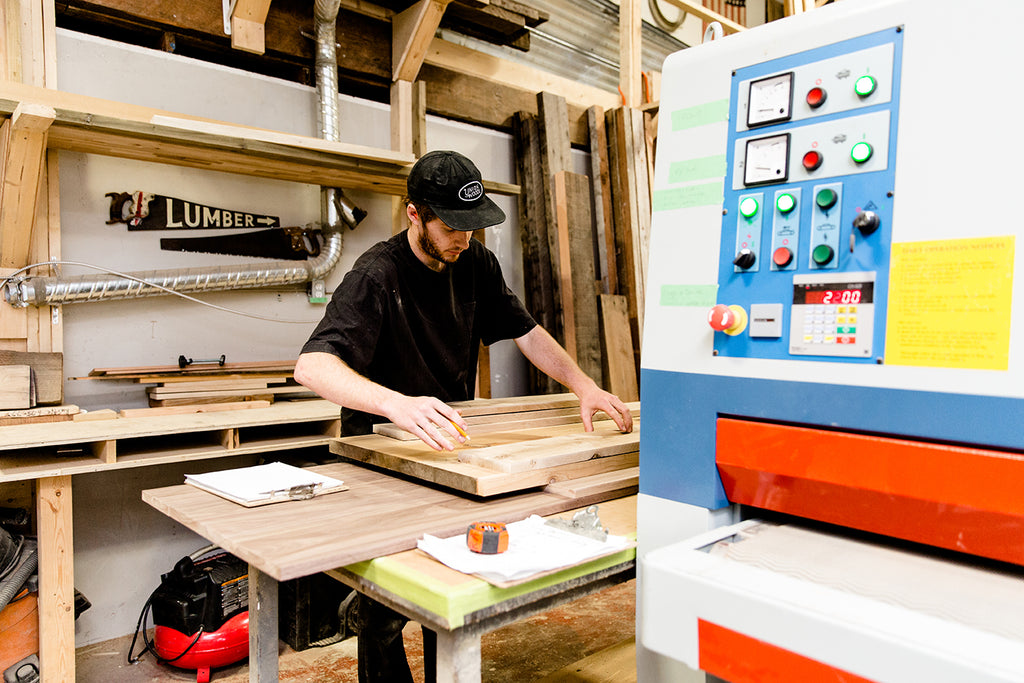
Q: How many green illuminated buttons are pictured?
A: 4